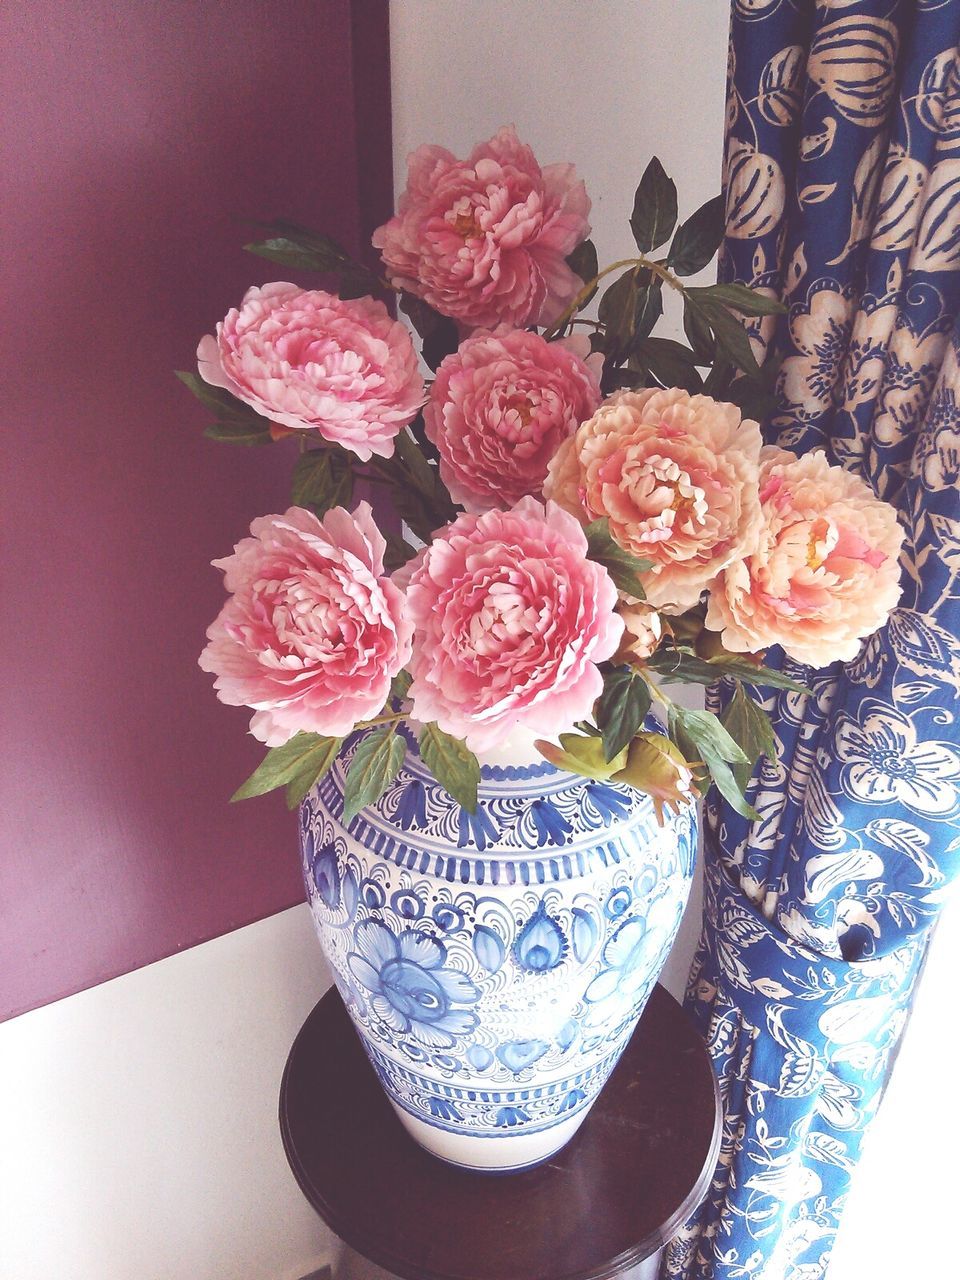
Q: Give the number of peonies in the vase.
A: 7